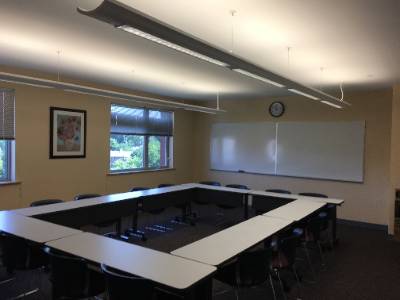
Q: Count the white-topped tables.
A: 8